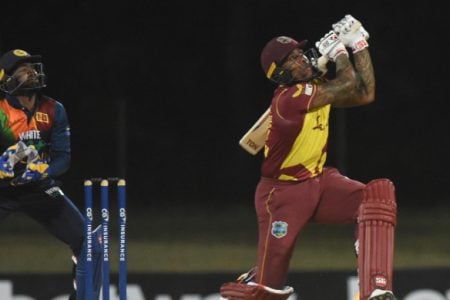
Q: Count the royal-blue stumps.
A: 3